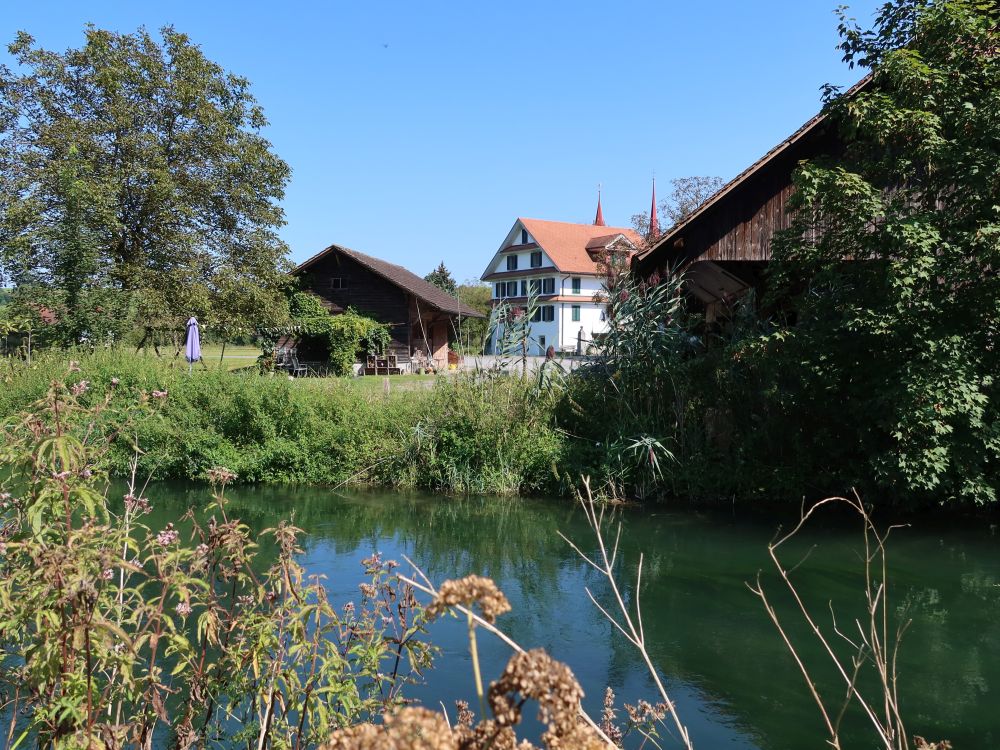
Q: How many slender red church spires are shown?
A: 2